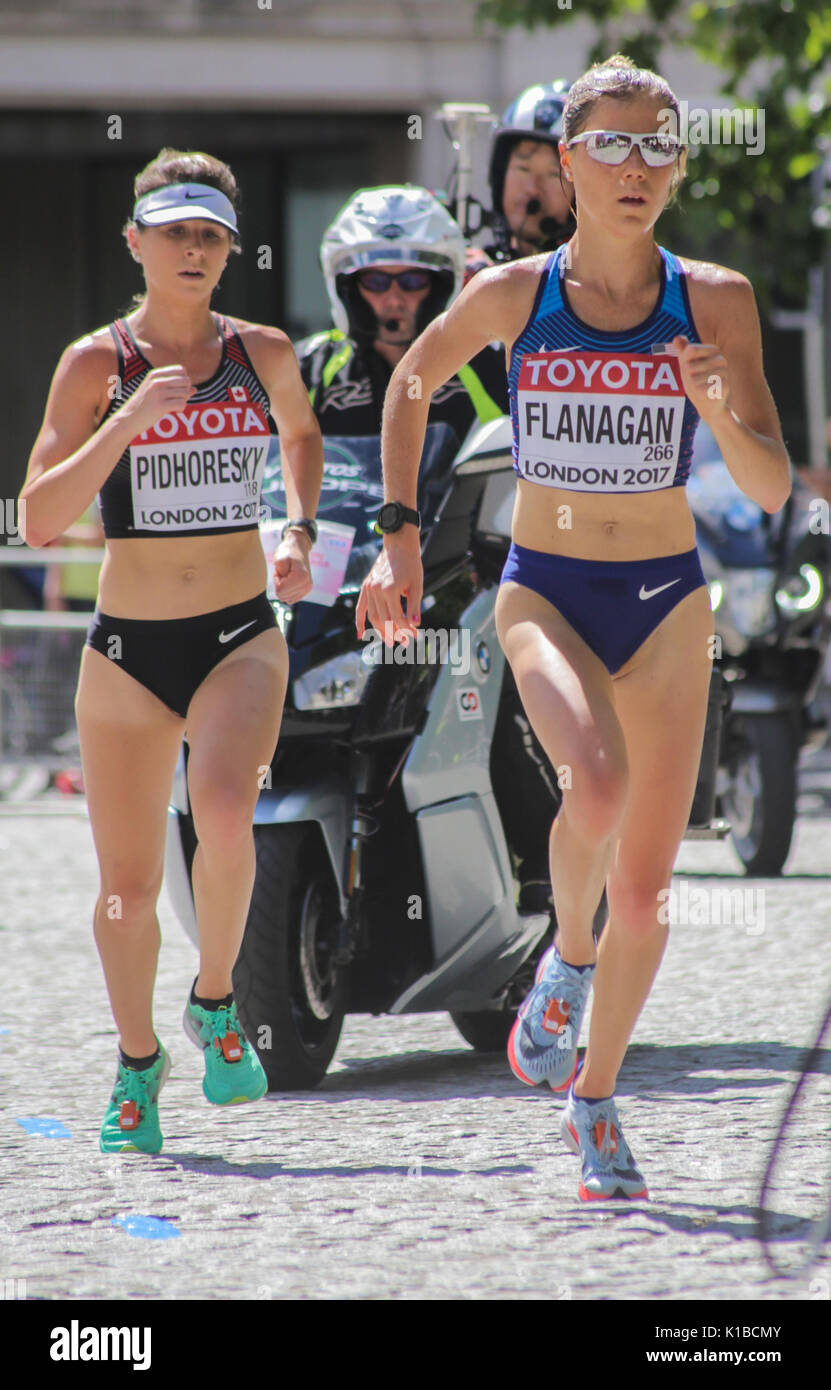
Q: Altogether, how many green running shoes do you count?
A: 2